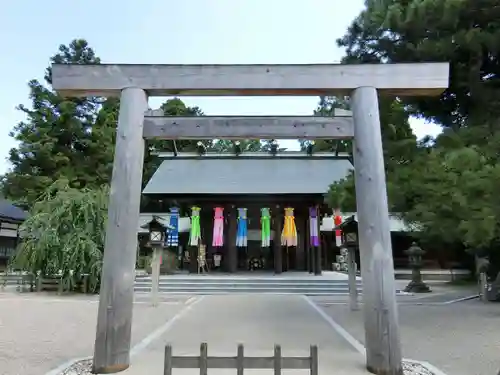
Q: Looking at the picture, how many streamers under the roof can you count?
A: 8